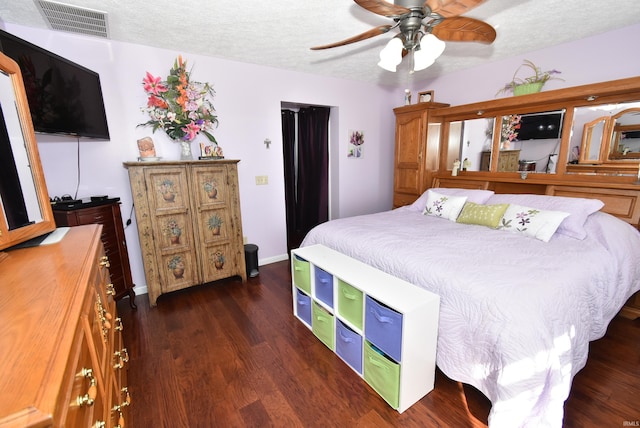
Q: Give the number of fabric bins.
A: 8